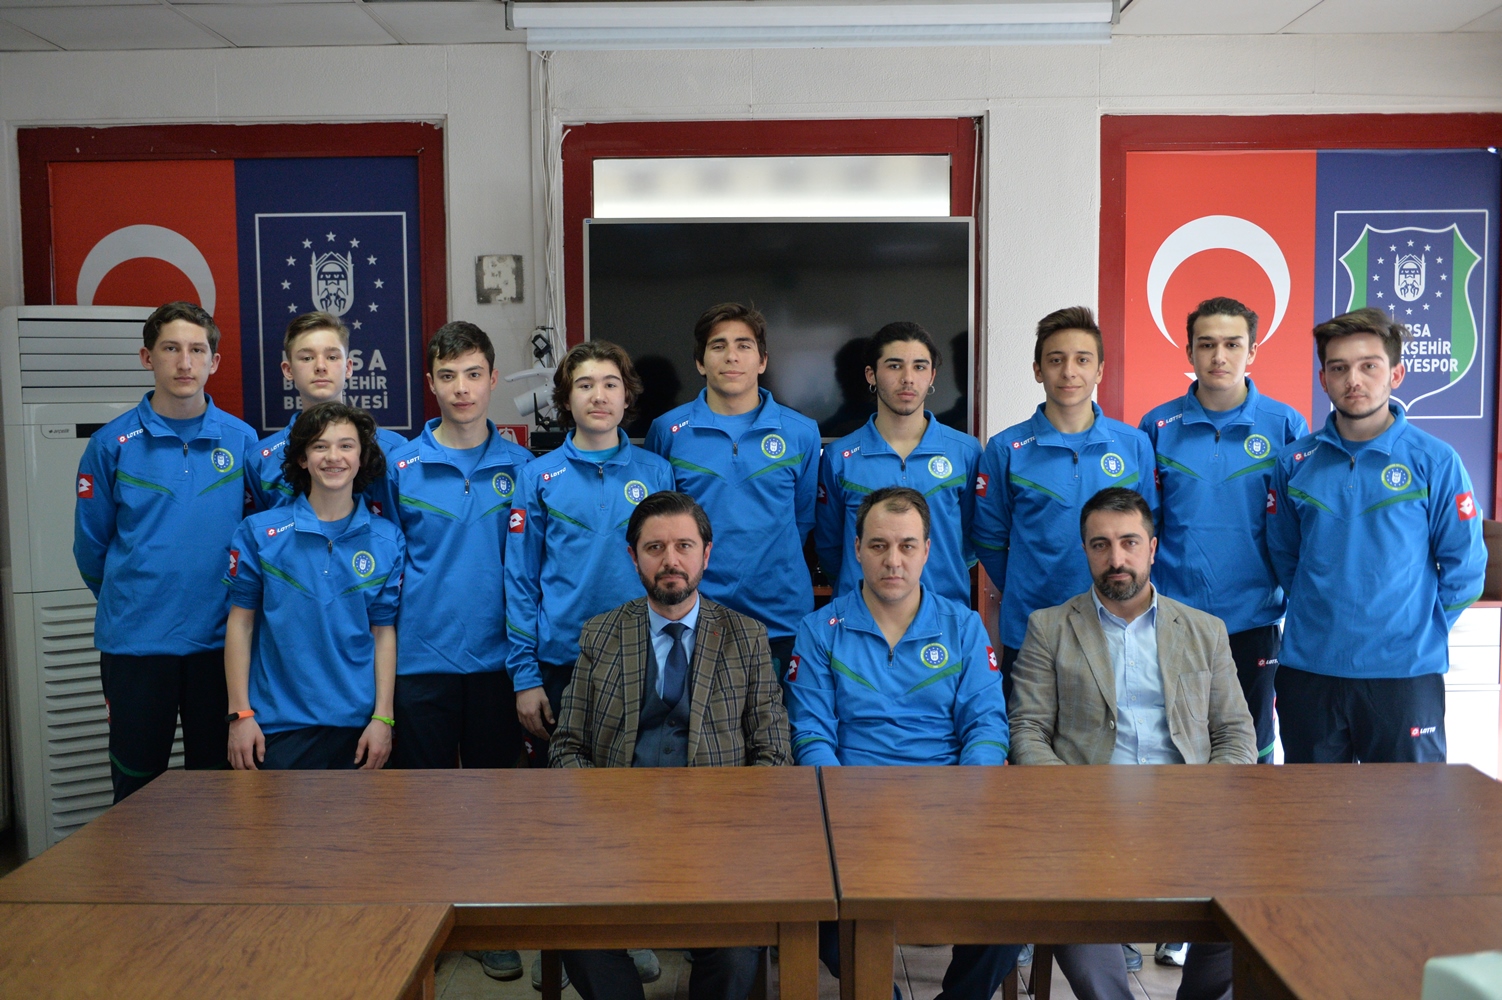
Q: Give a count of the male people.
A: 13